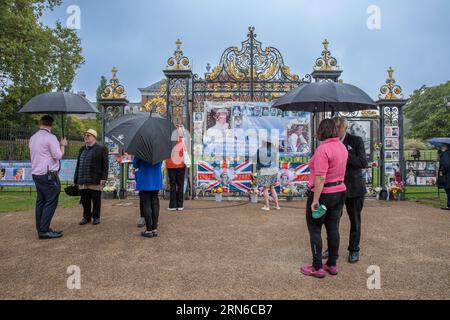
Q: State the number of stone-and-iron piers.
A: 4